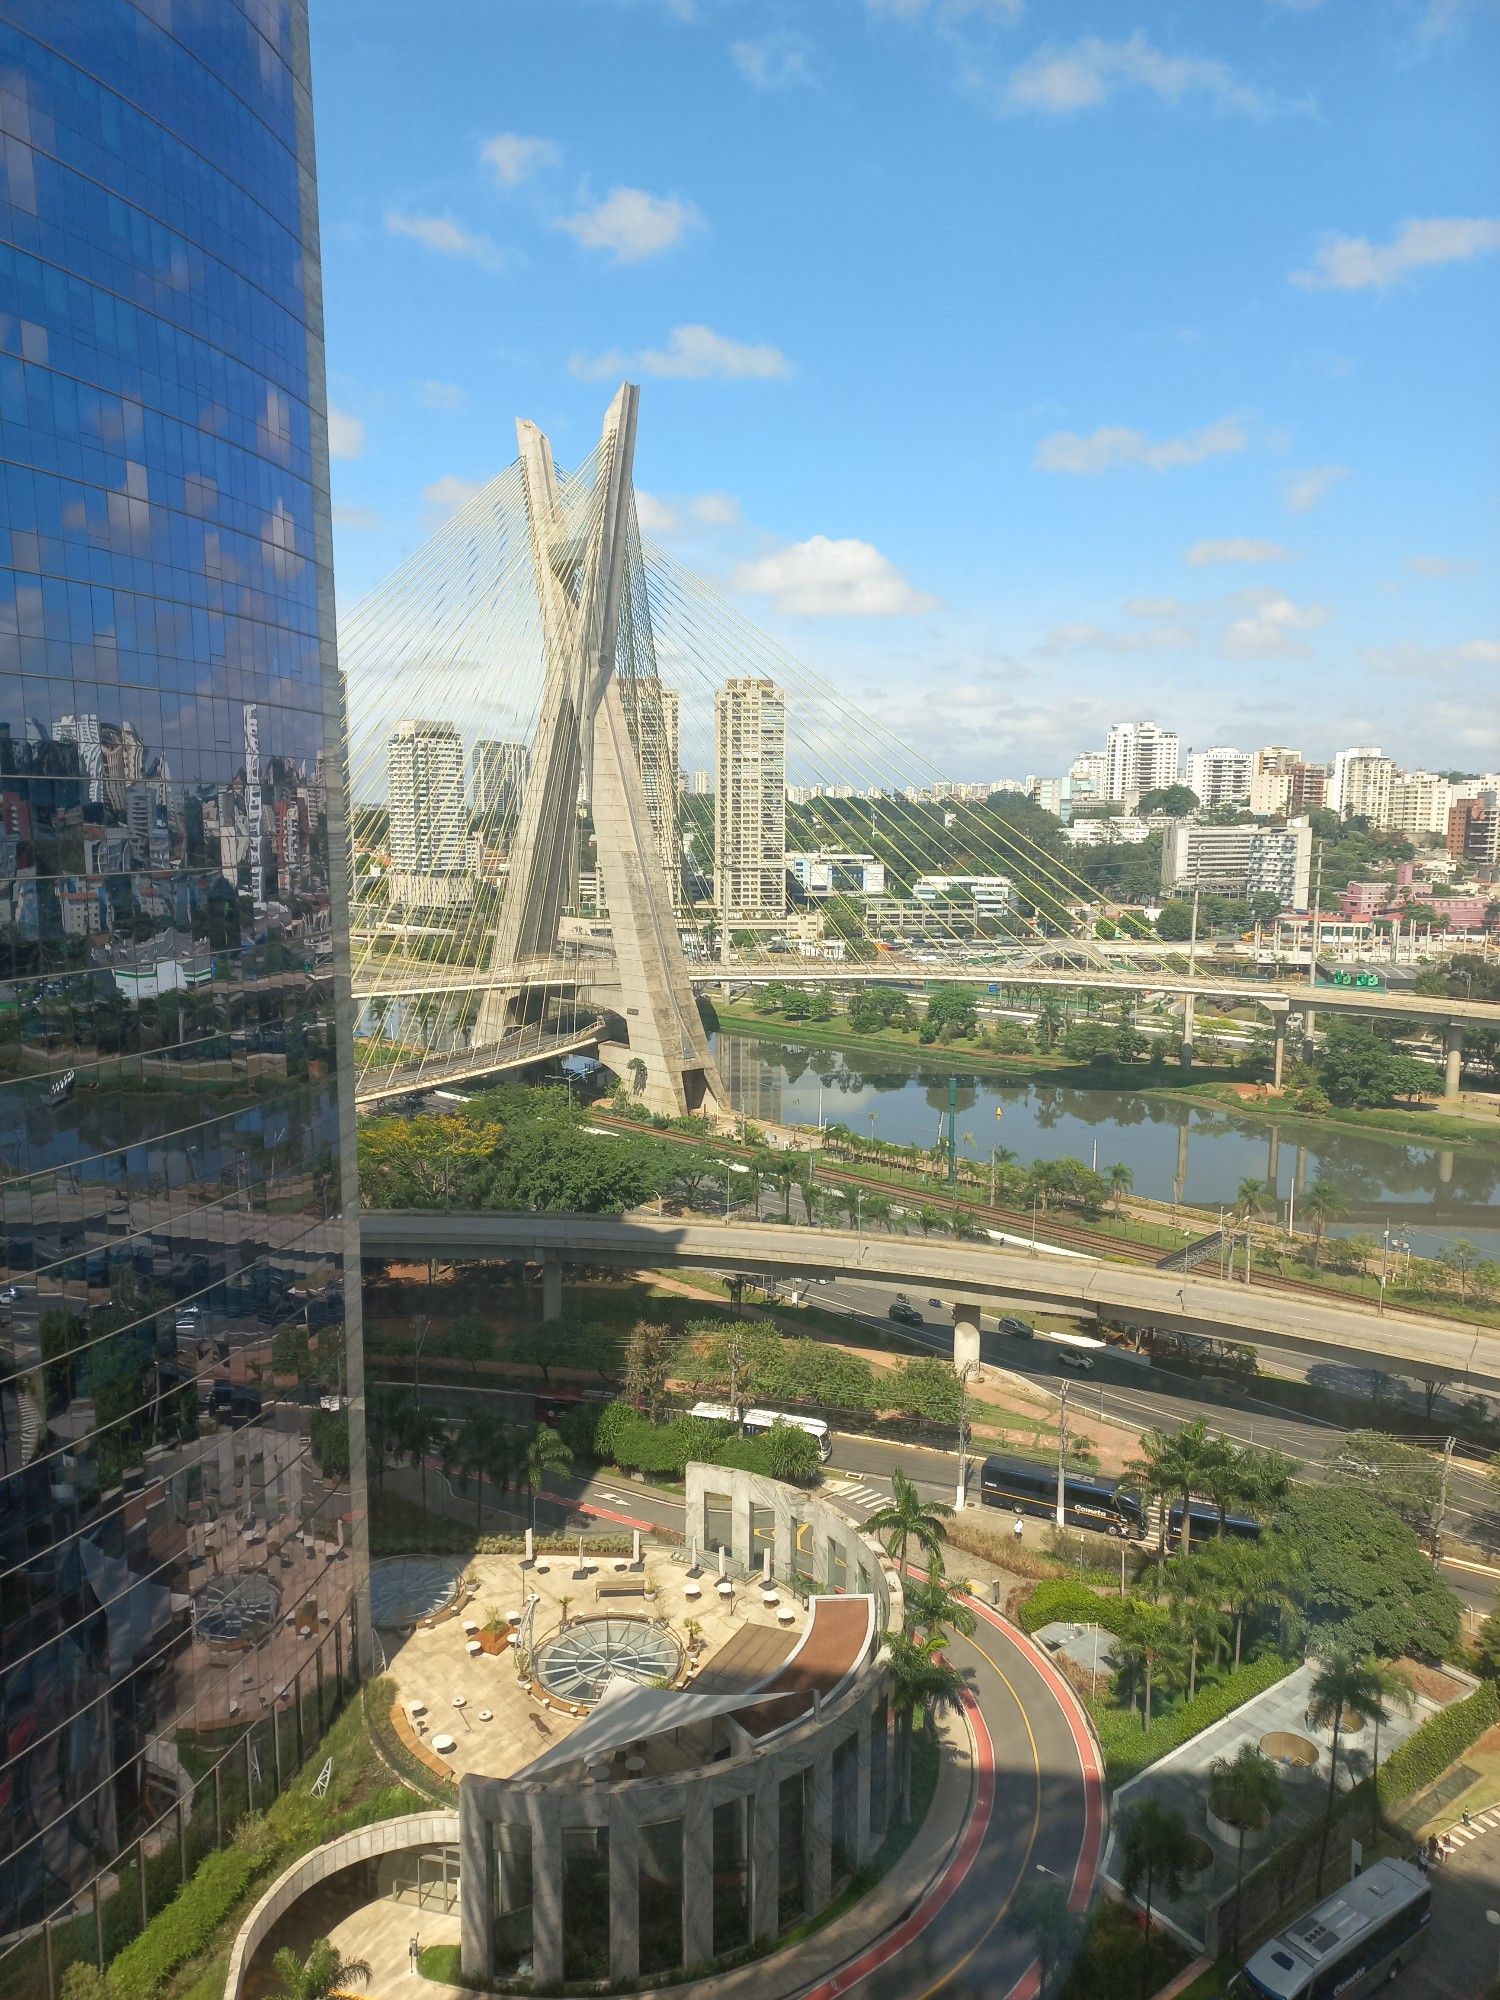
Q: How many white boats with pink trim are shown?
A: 0